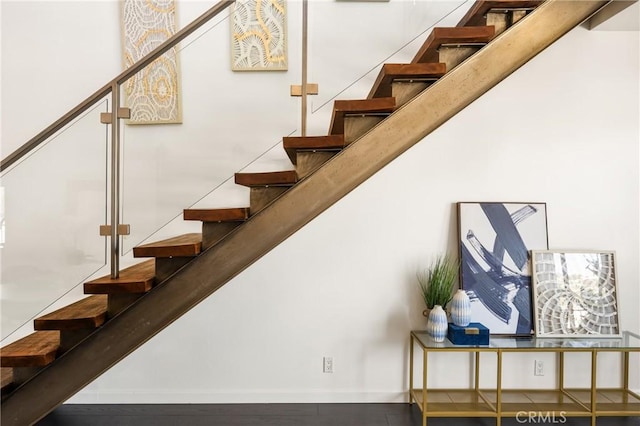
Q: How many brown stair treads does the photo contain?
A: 12